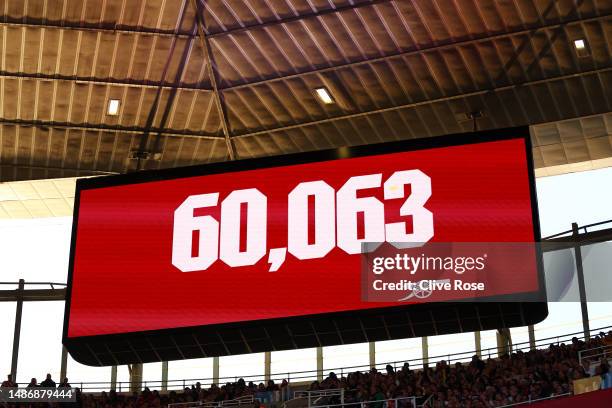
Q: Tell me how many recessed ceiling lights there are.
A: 3